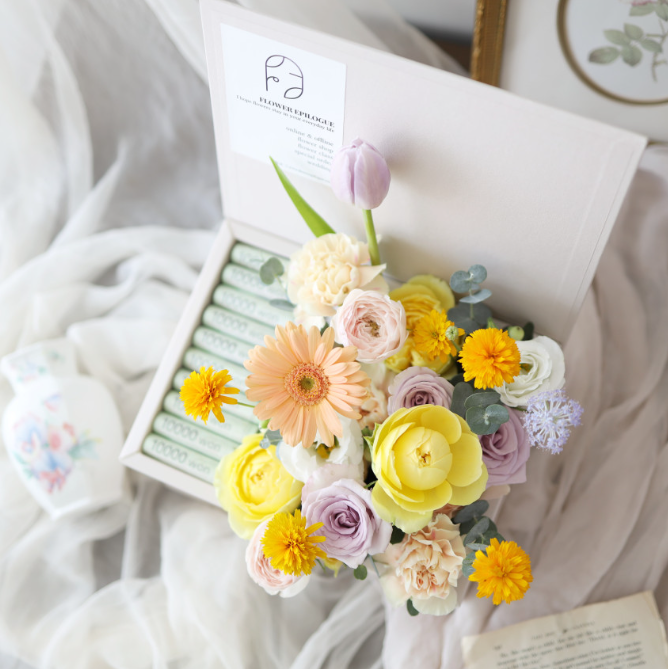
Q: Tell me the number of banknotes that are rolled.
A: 10